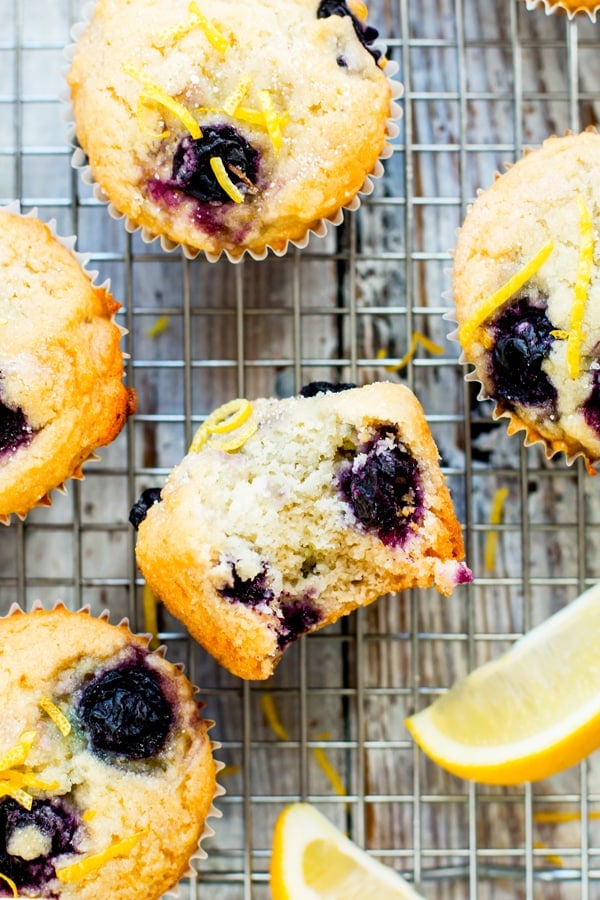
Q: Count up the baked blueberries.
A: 12